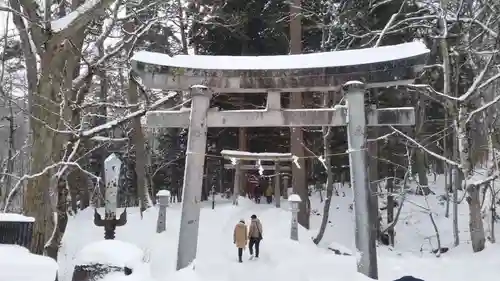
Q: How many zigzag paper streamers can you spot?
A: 4